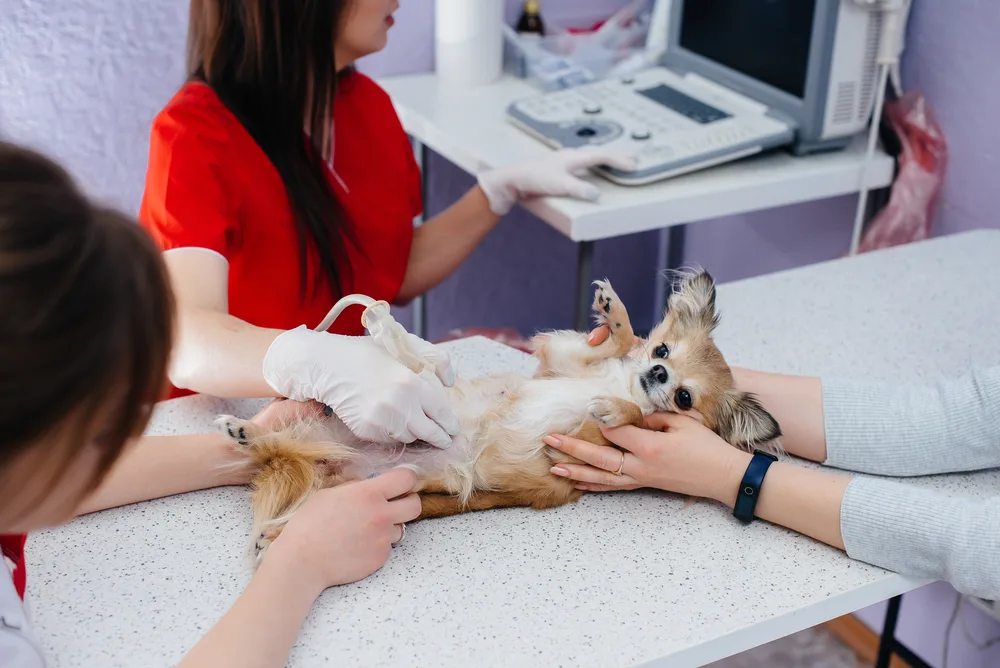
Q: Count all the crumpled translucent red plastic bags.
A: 1